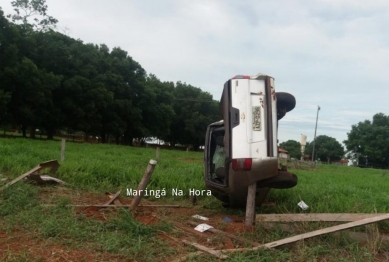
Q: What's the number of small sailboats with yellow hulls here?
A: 0